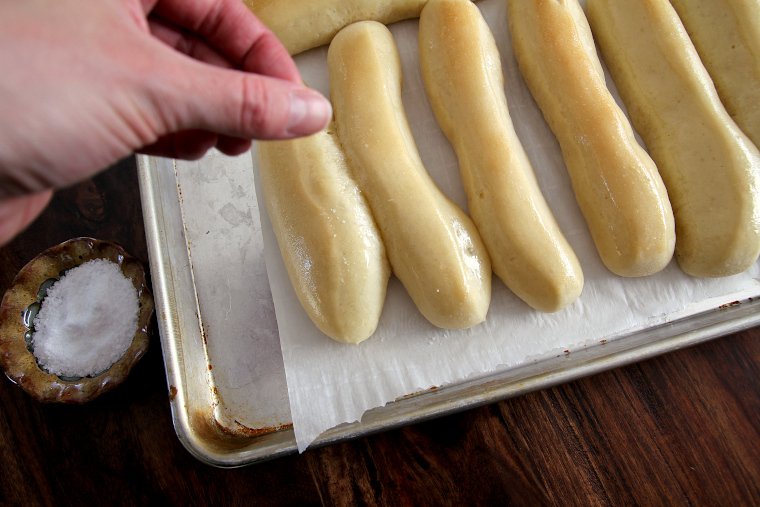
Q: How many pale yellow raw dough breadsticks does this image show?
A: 7